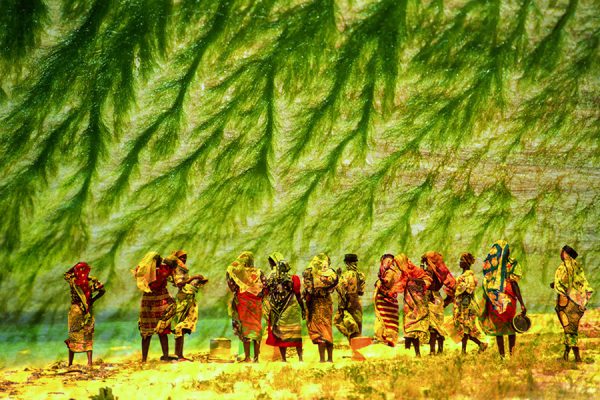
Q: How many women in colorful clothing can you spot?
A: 13